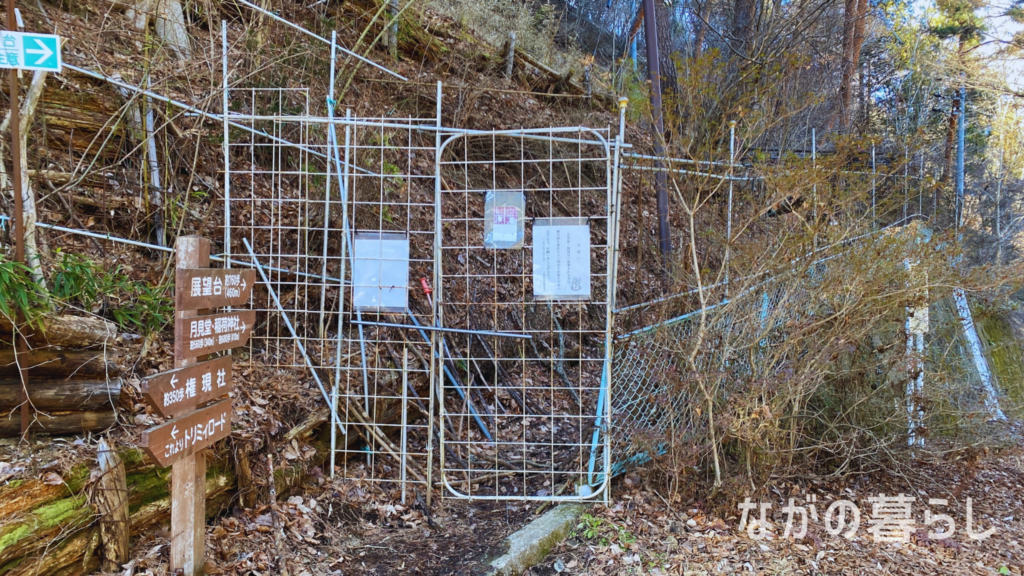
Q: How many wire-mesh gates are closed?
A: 1